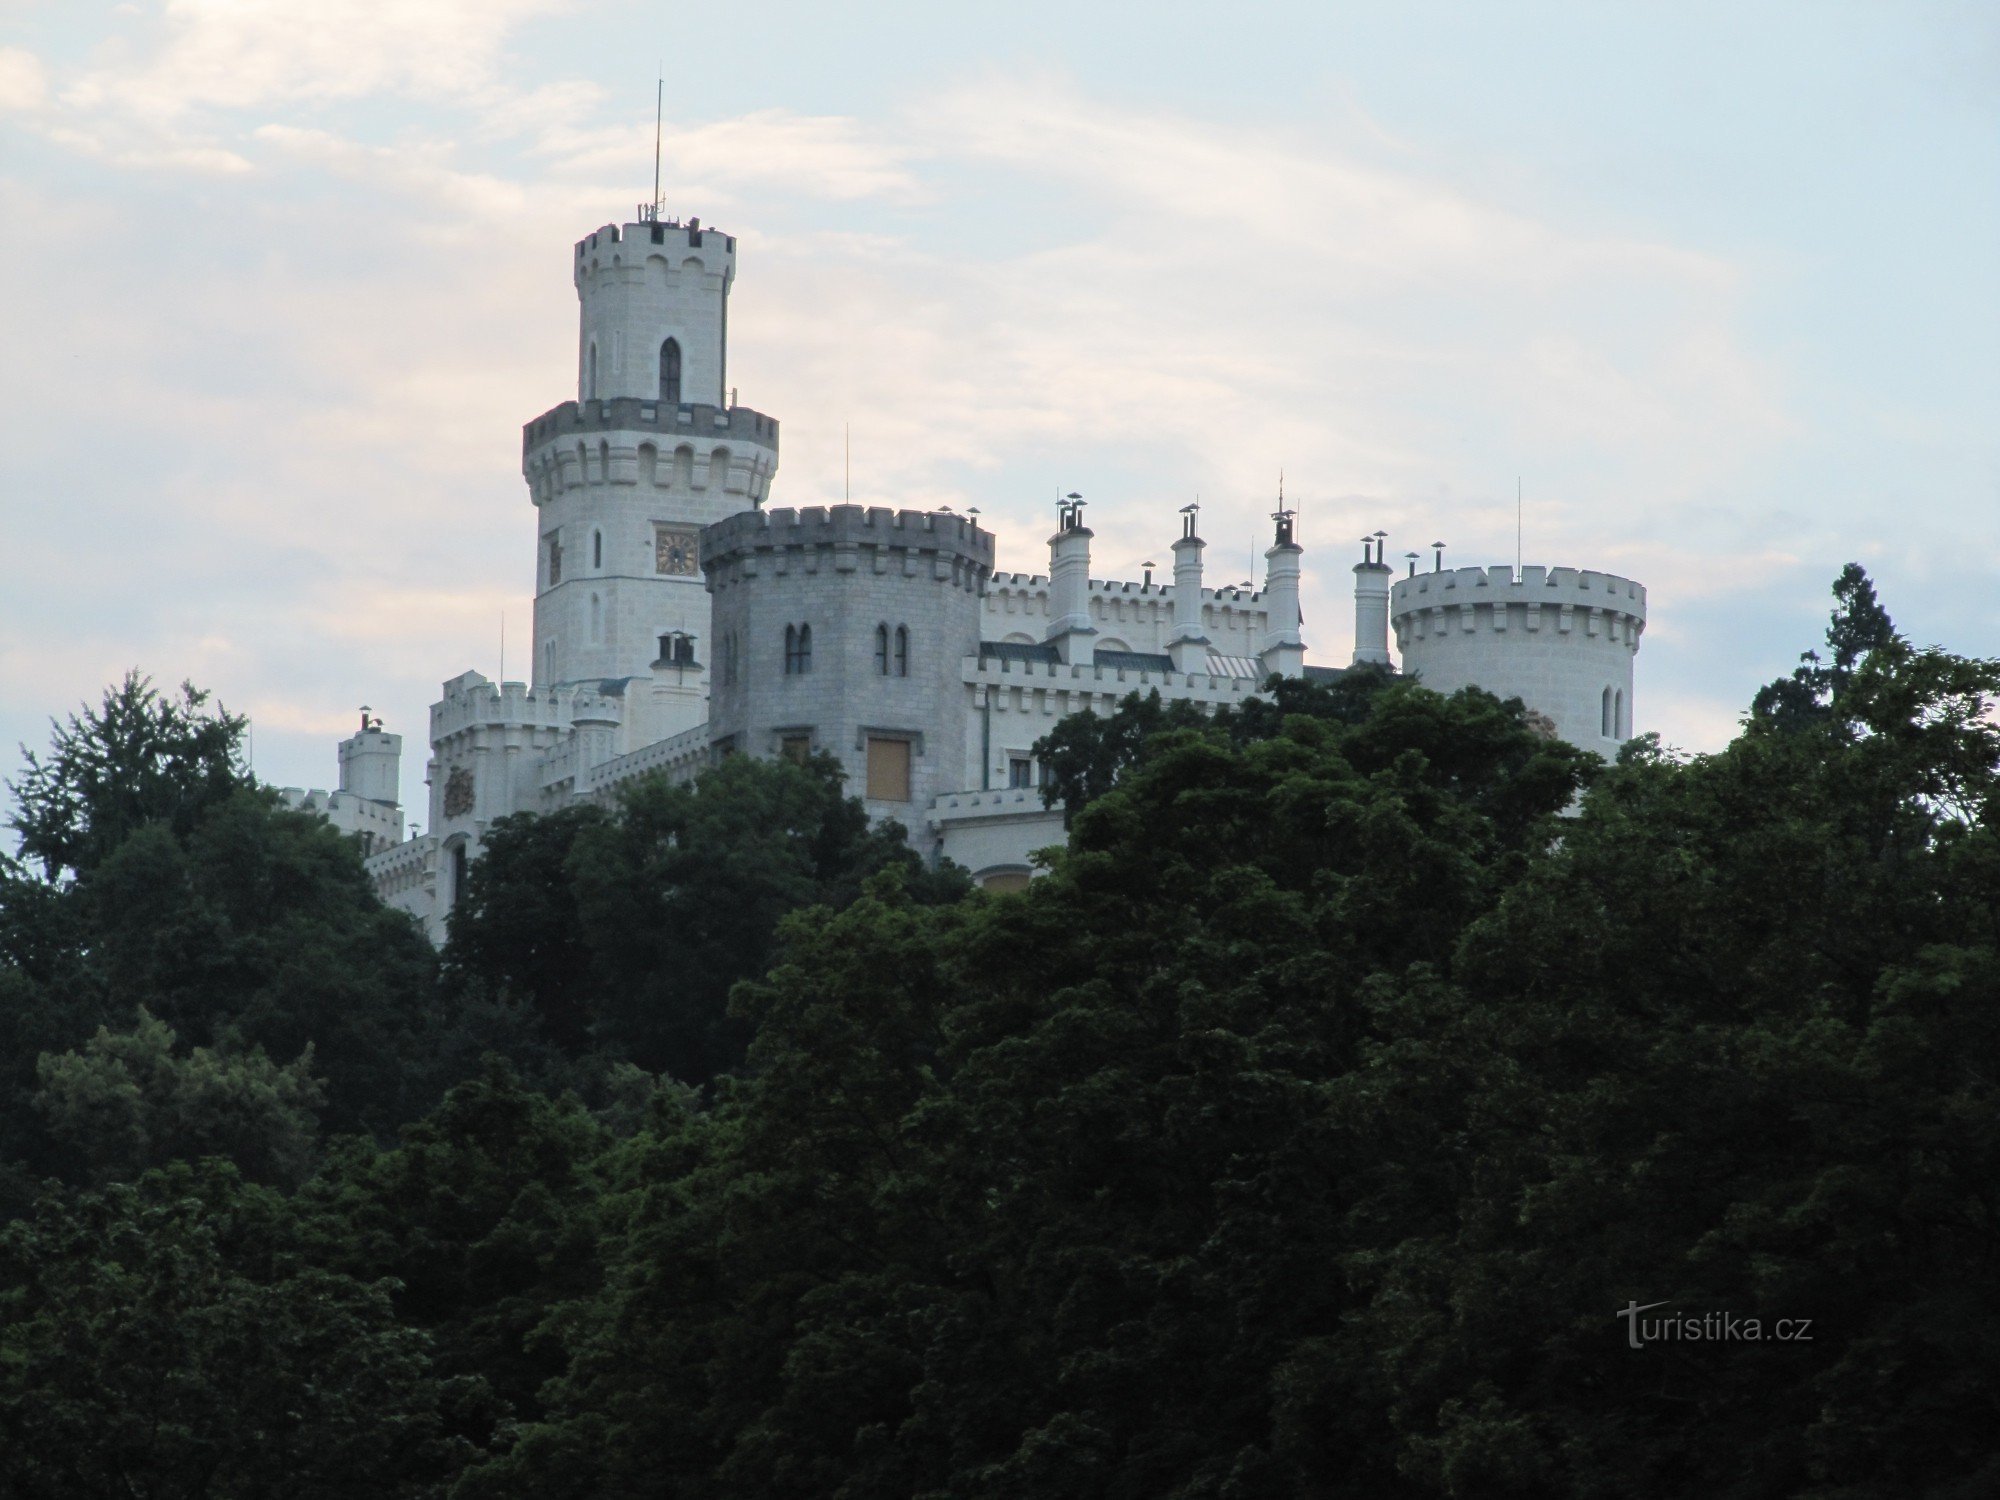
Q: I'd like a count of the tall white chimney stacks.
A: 4